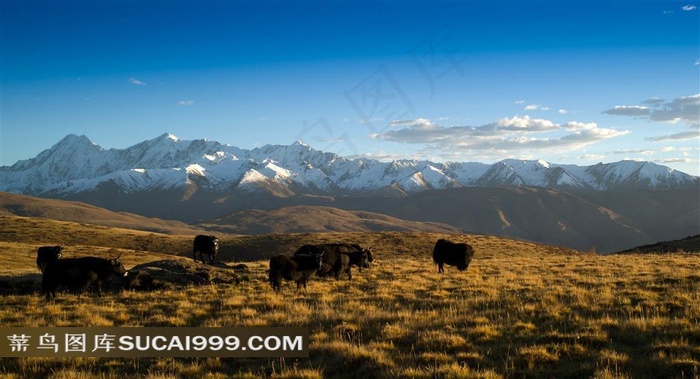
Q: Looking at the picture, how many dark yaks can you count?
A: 7